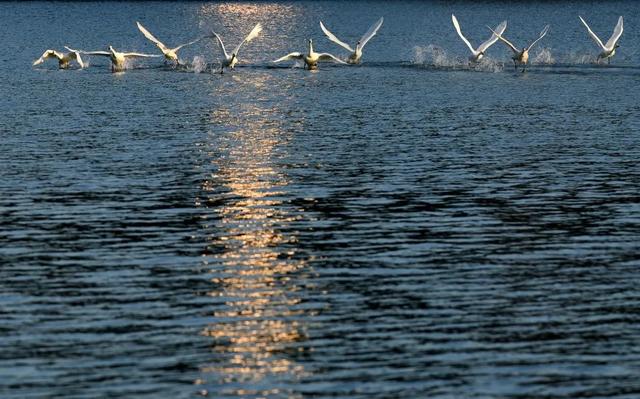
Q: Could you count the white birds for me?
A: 9